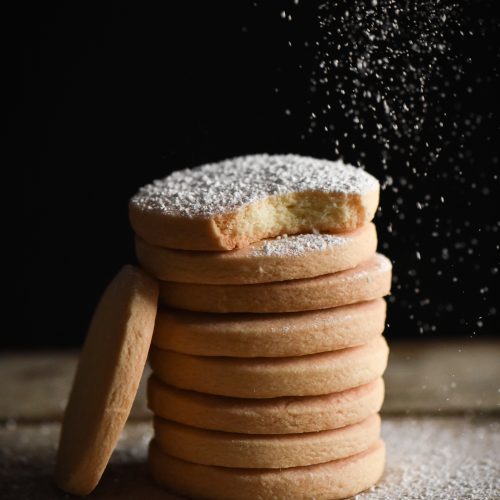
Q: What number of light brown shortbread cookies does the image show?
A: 9